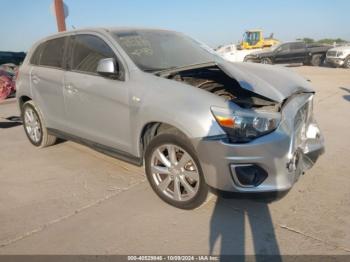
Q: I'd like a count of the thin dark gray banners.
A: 1